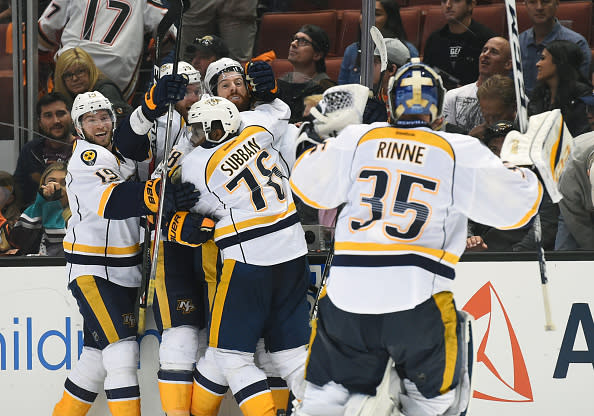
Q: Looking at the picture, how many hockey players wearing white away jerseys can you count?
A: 5